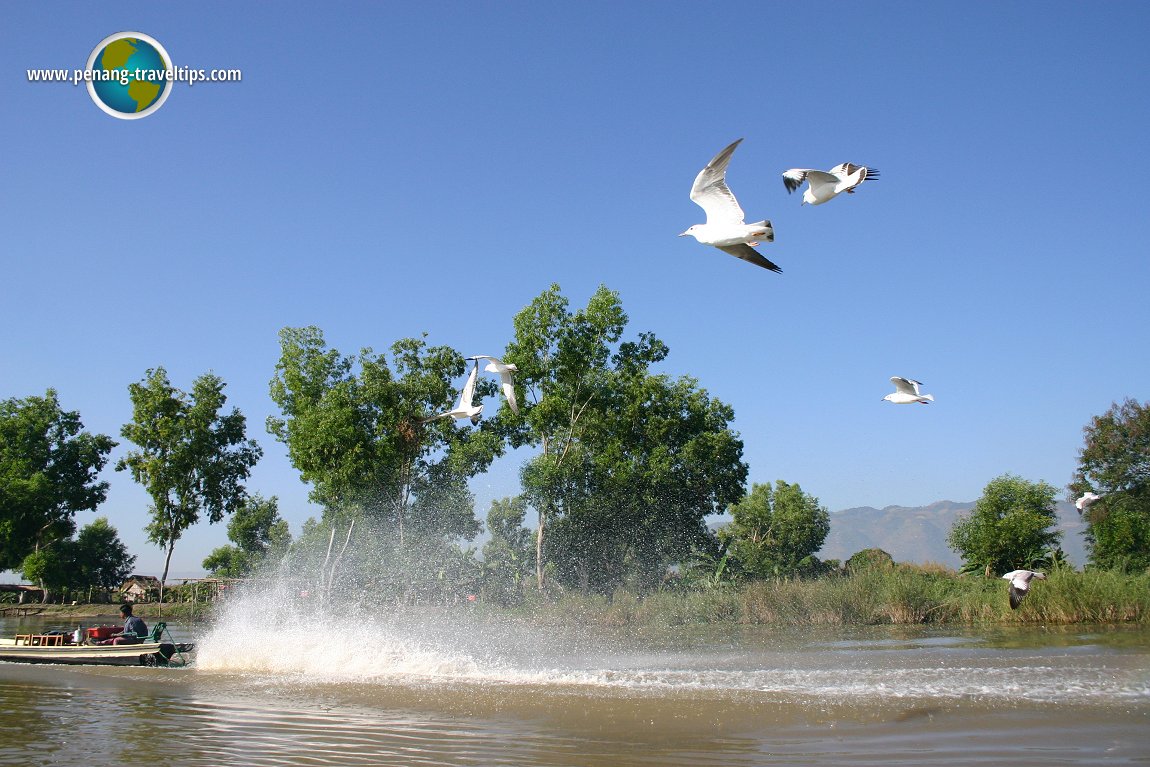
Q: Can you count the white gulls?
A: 7